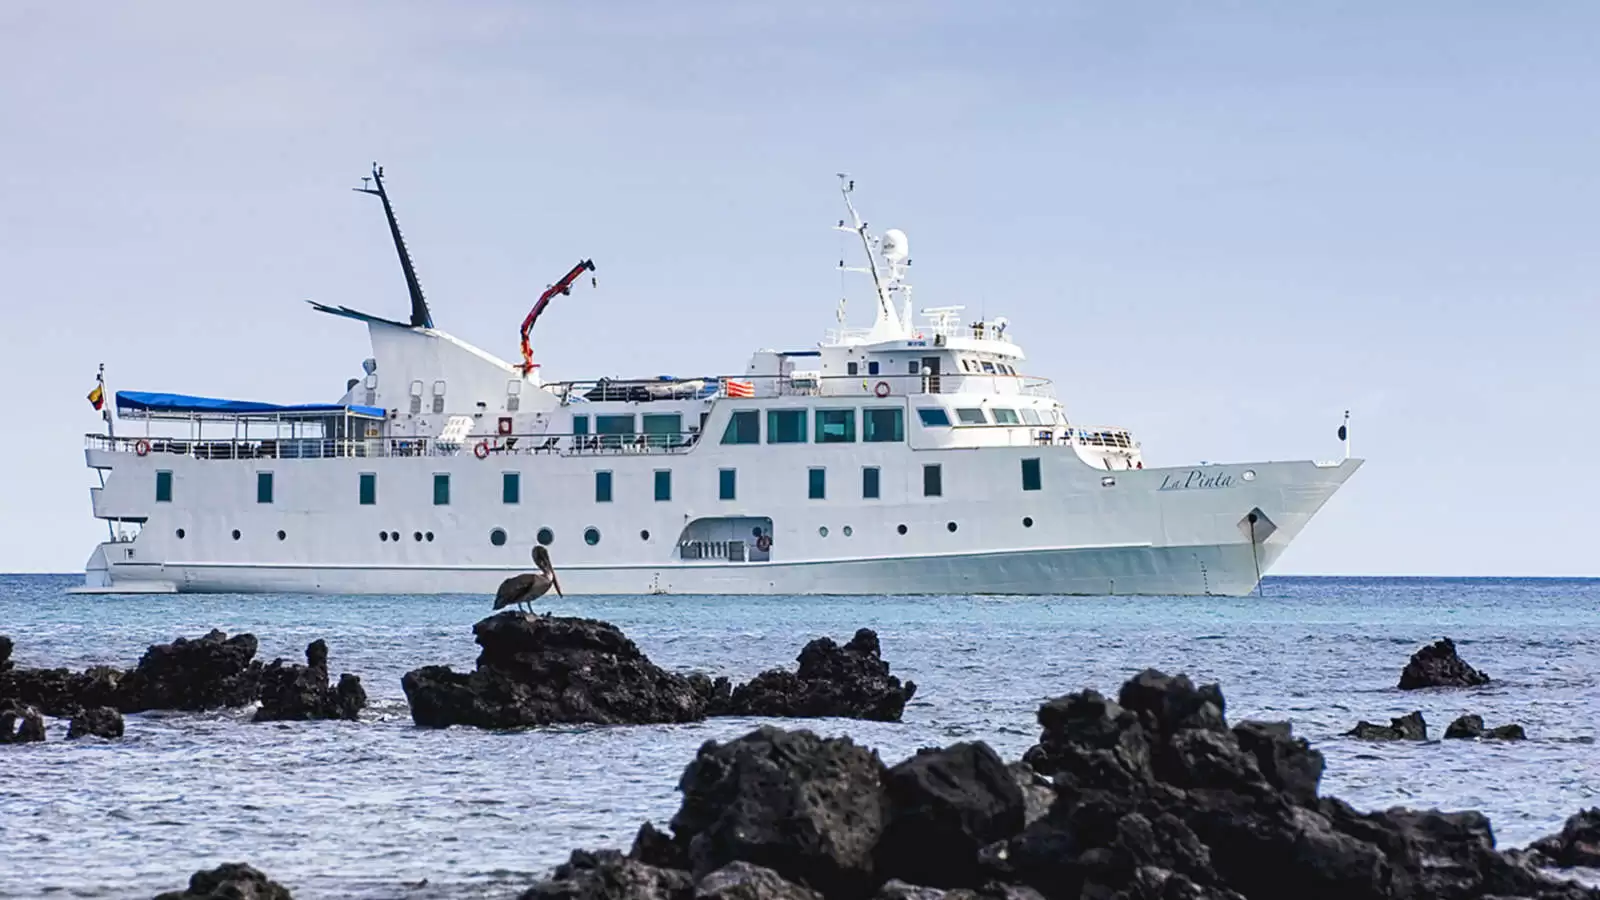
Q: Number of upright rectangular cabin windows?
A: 12